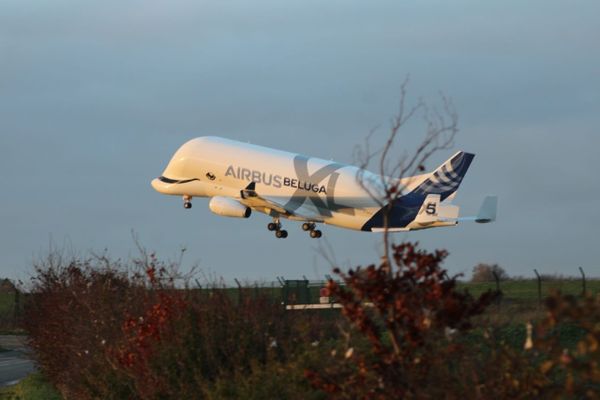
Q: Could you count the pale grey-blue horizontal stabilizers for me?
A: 1